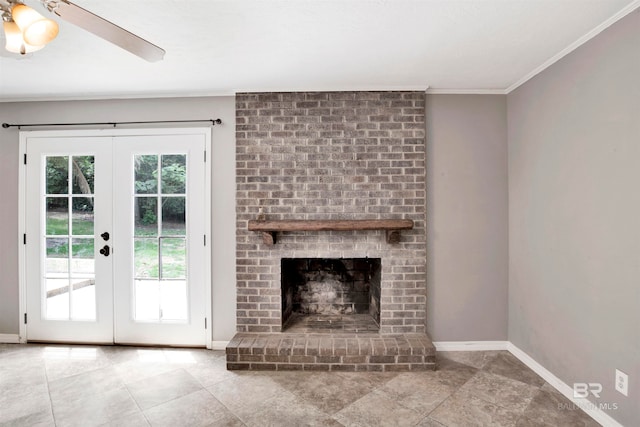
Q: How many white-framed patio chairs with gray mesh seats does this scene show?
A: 0